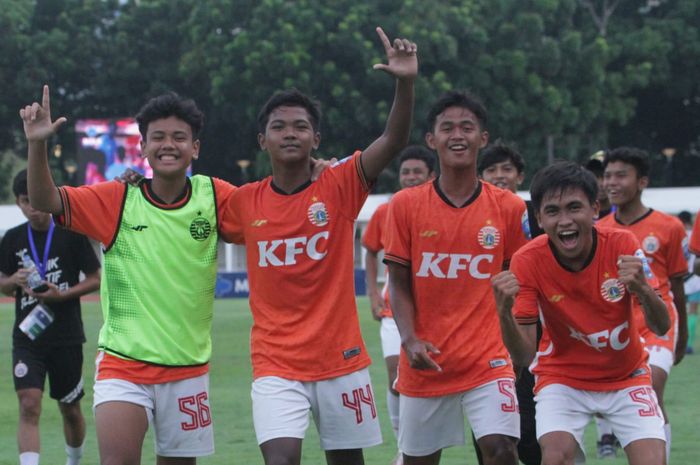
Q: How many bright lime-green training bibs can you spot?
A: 1